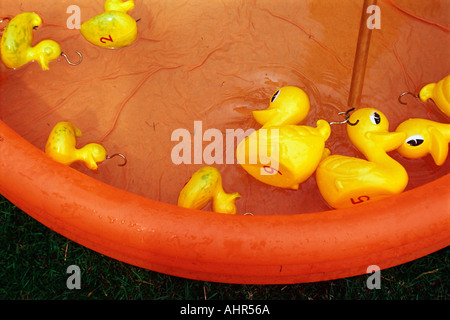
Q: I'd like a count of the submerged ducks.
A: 0